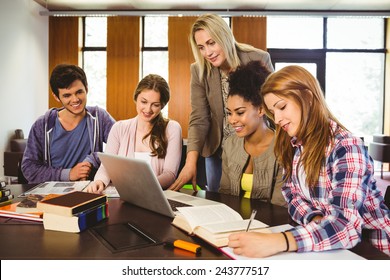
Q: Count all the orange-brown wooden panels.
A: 4